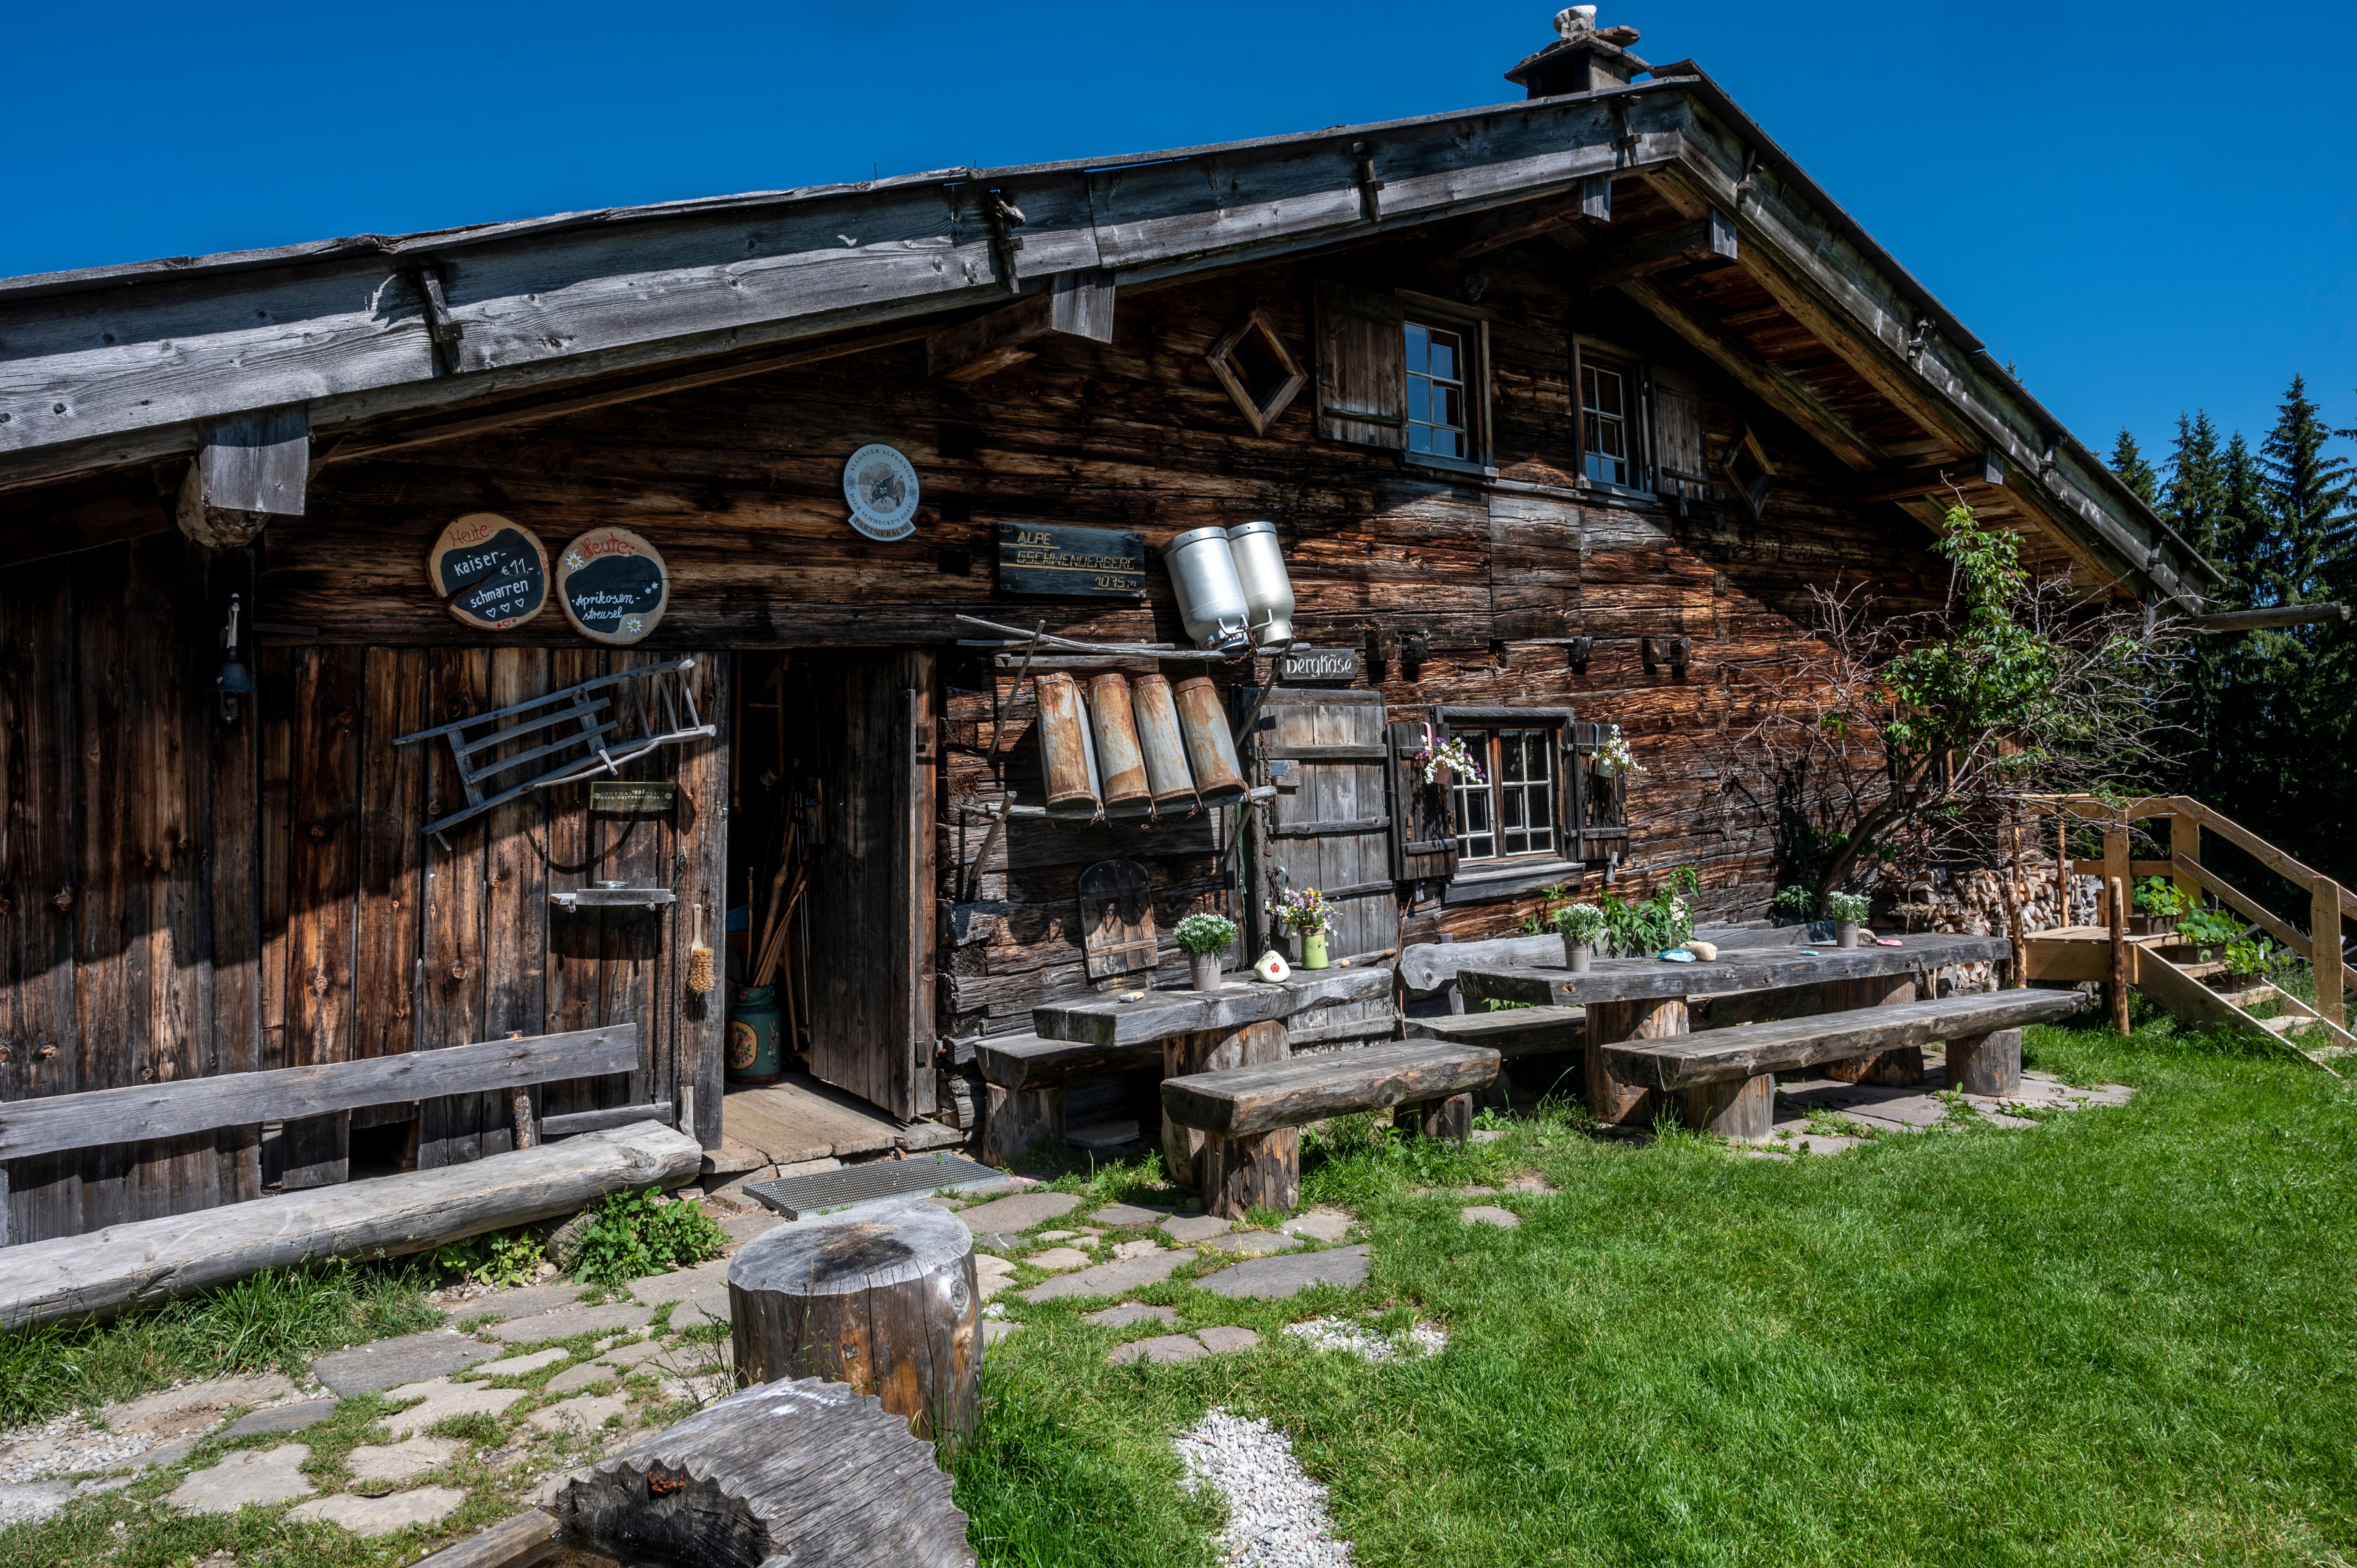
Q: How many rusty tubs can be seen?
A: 4